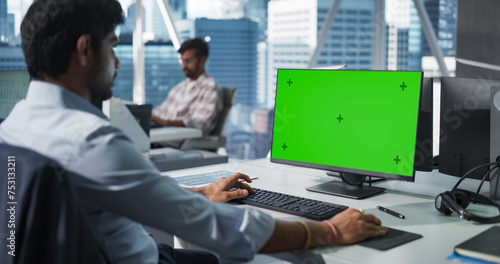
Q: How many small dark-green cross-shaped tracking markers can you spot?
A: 5